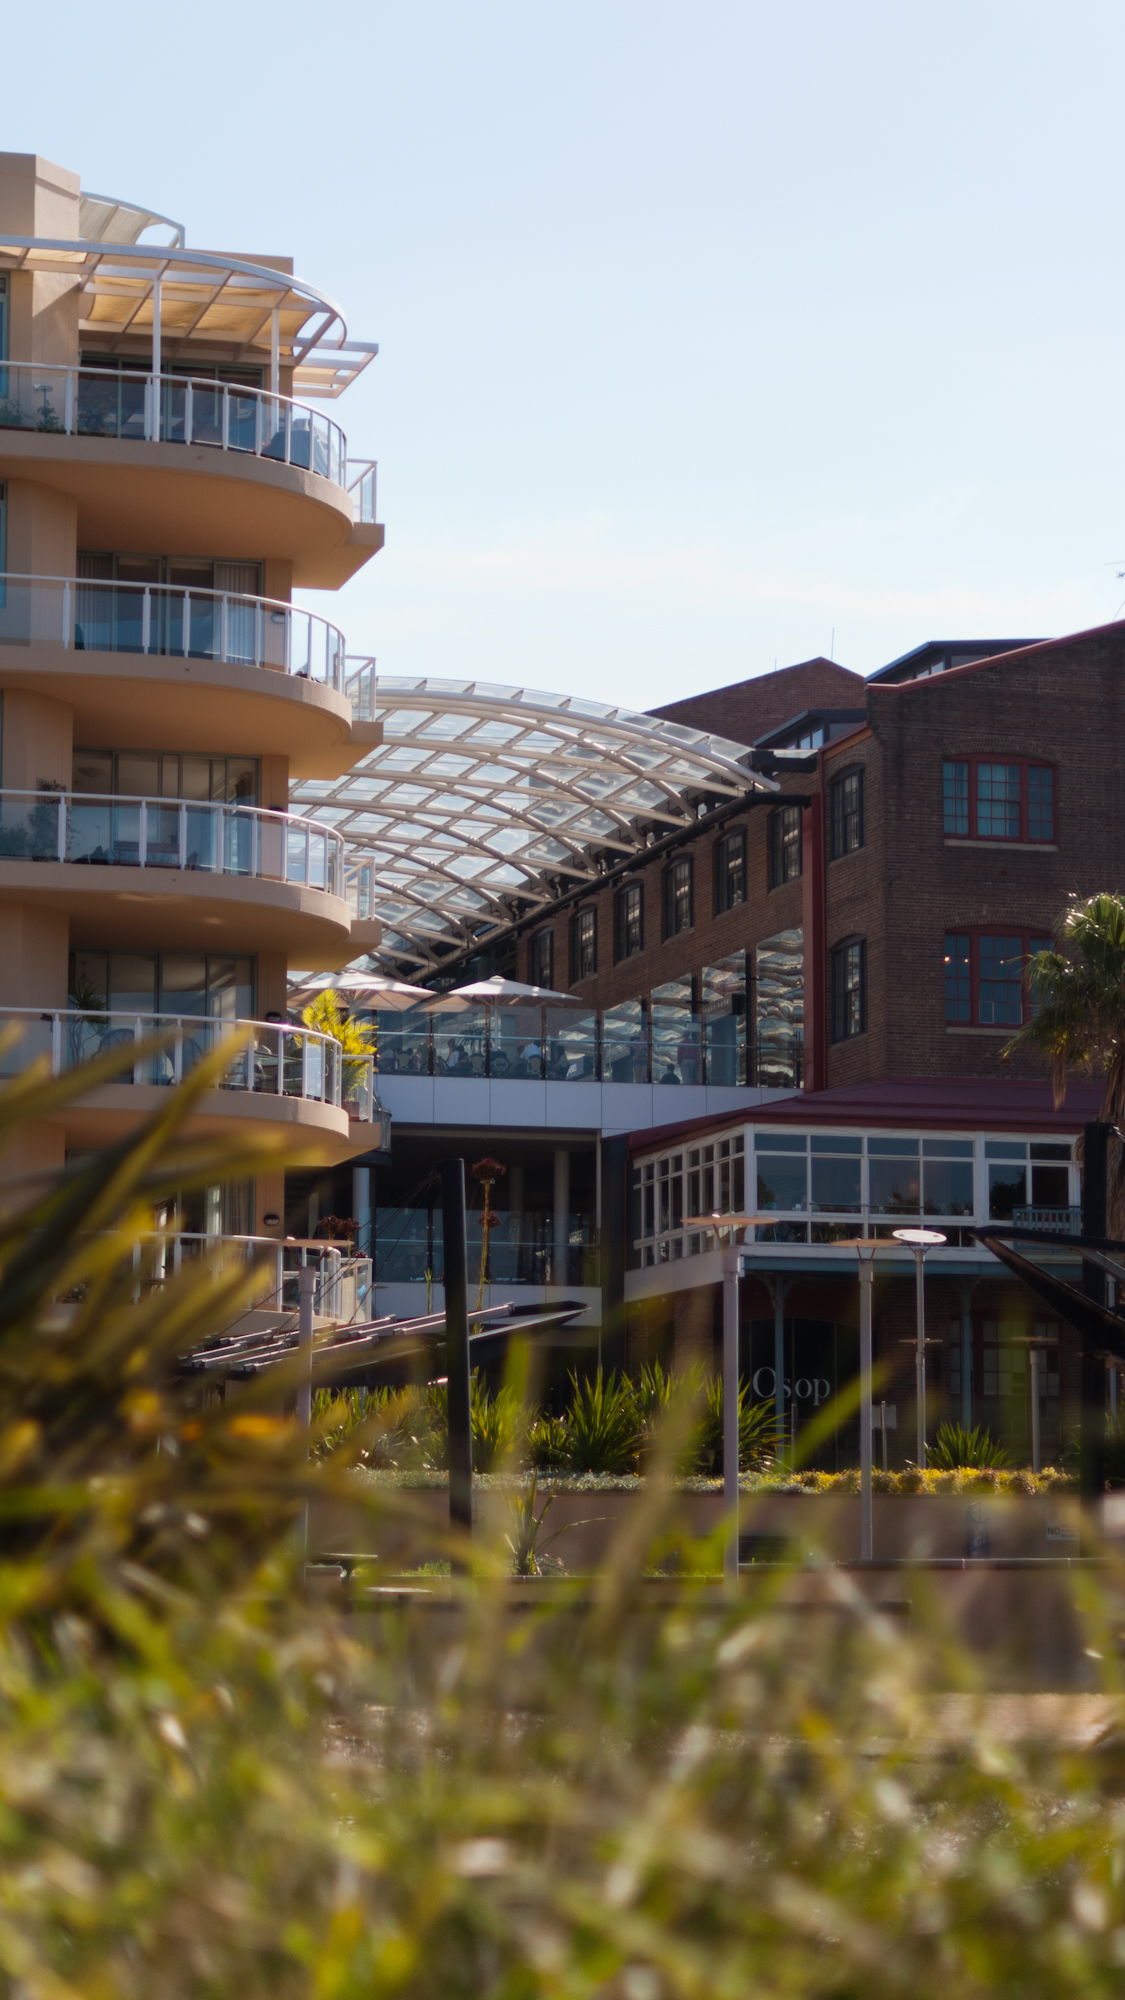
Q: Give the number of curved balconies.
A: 5